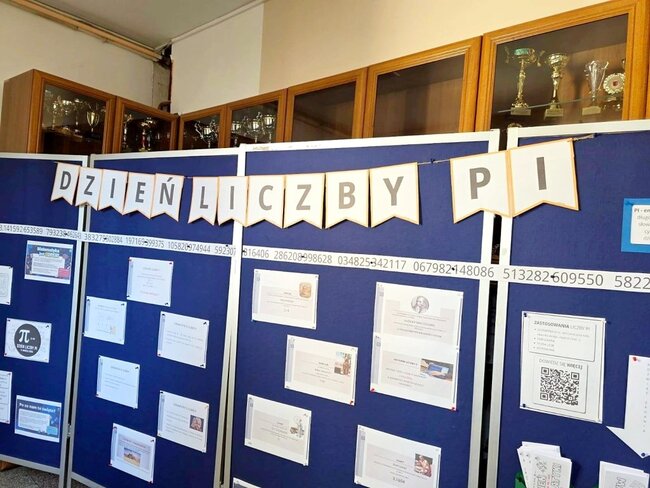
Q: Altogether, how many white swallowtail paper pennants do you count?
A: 13